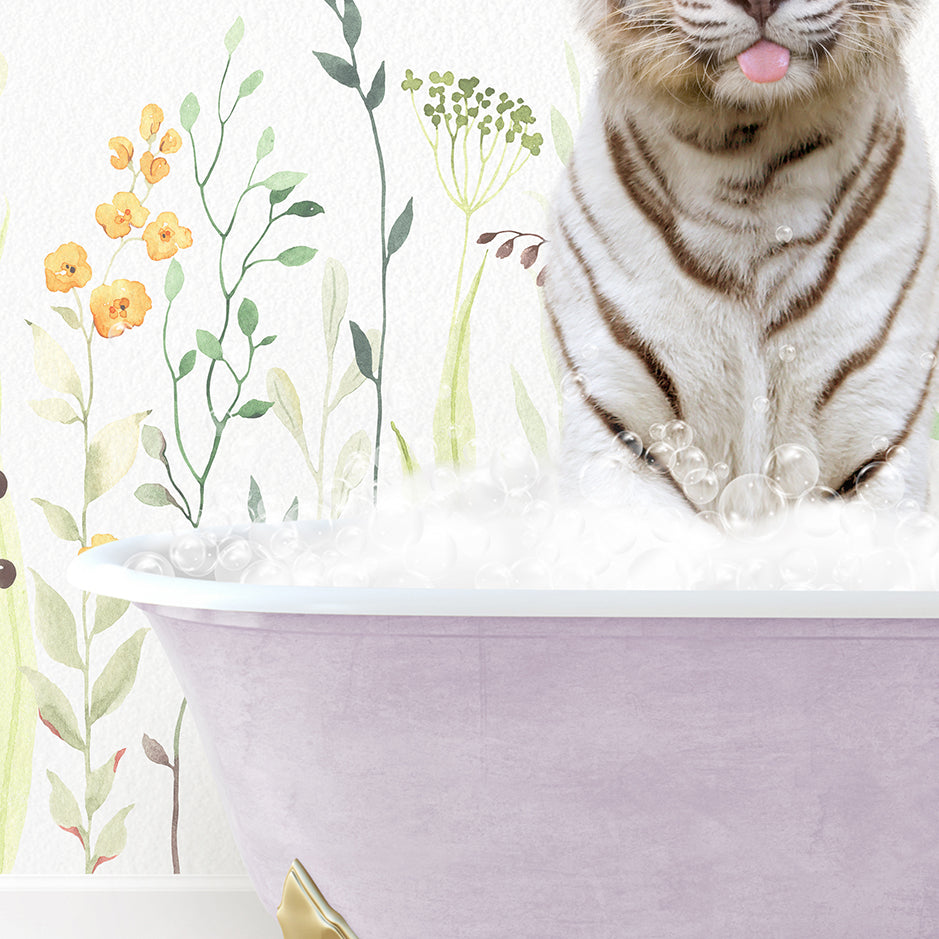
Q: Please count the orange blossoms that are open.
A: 4